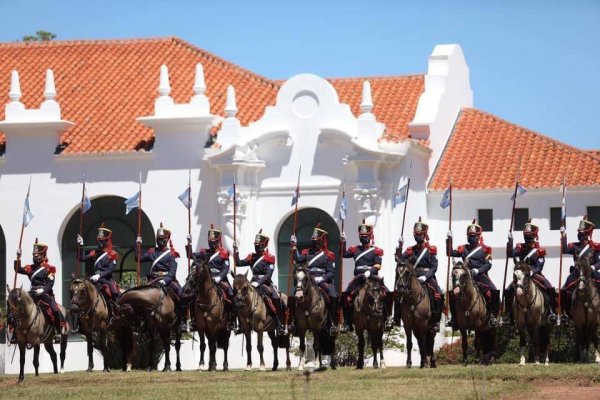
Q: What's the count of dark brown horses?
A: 11